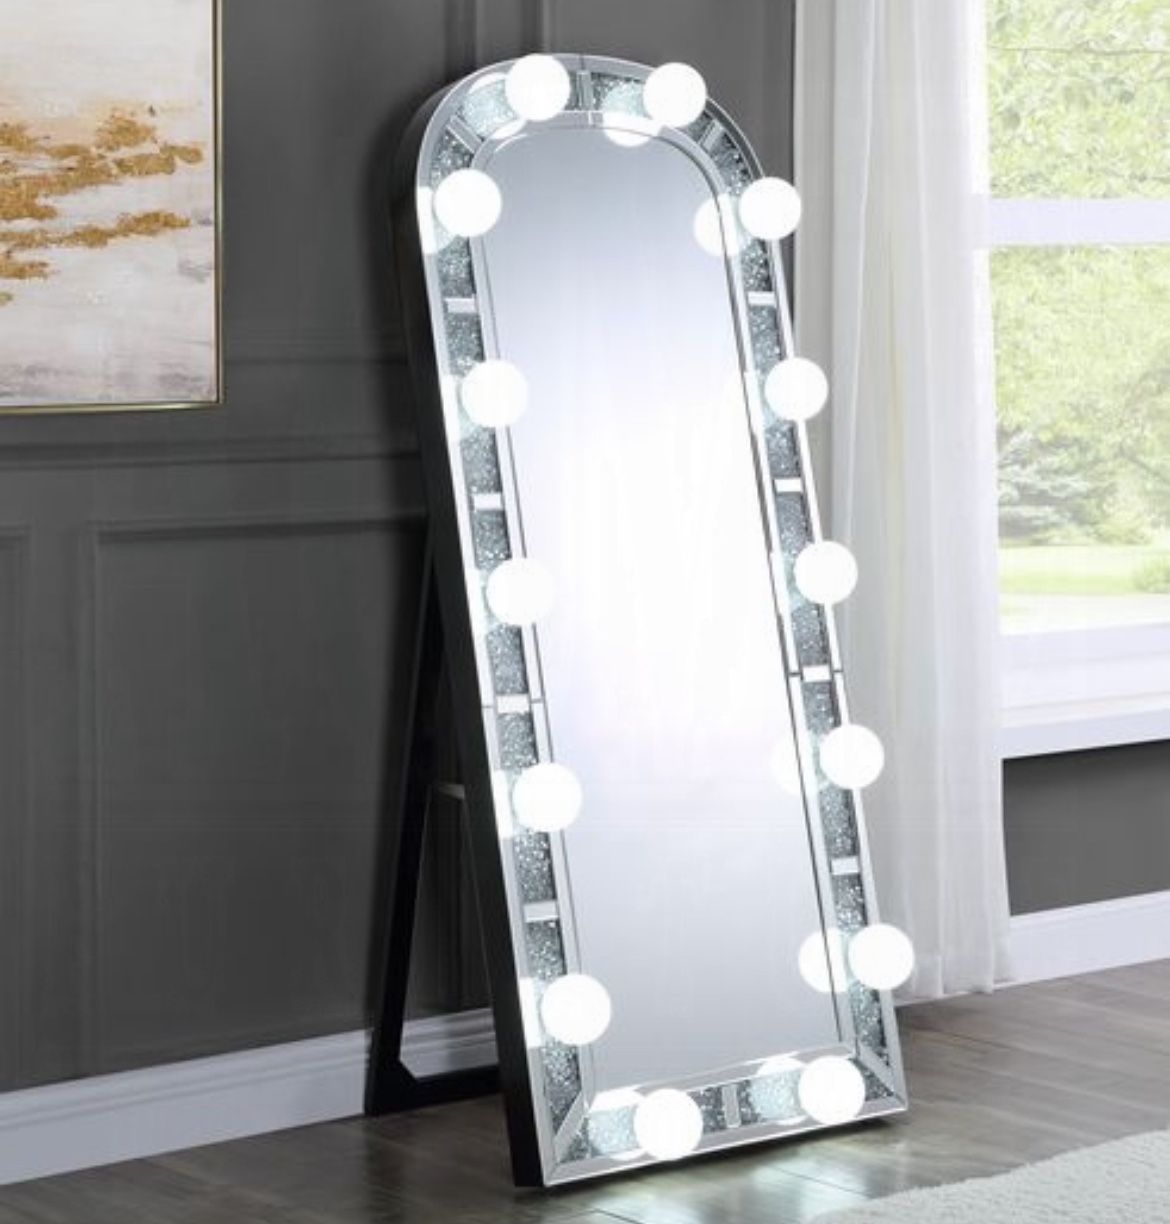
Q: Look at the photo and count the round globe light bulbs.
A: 14